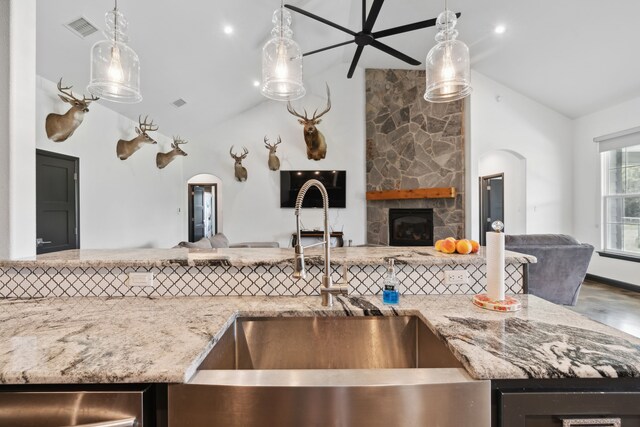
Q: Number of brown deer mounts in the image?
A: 6